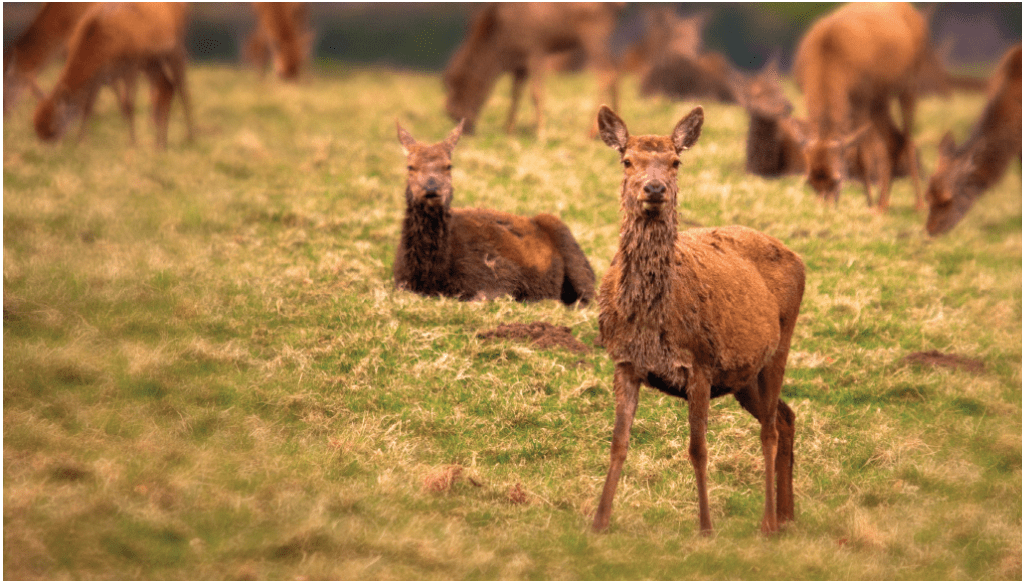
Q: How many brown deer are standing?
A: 7